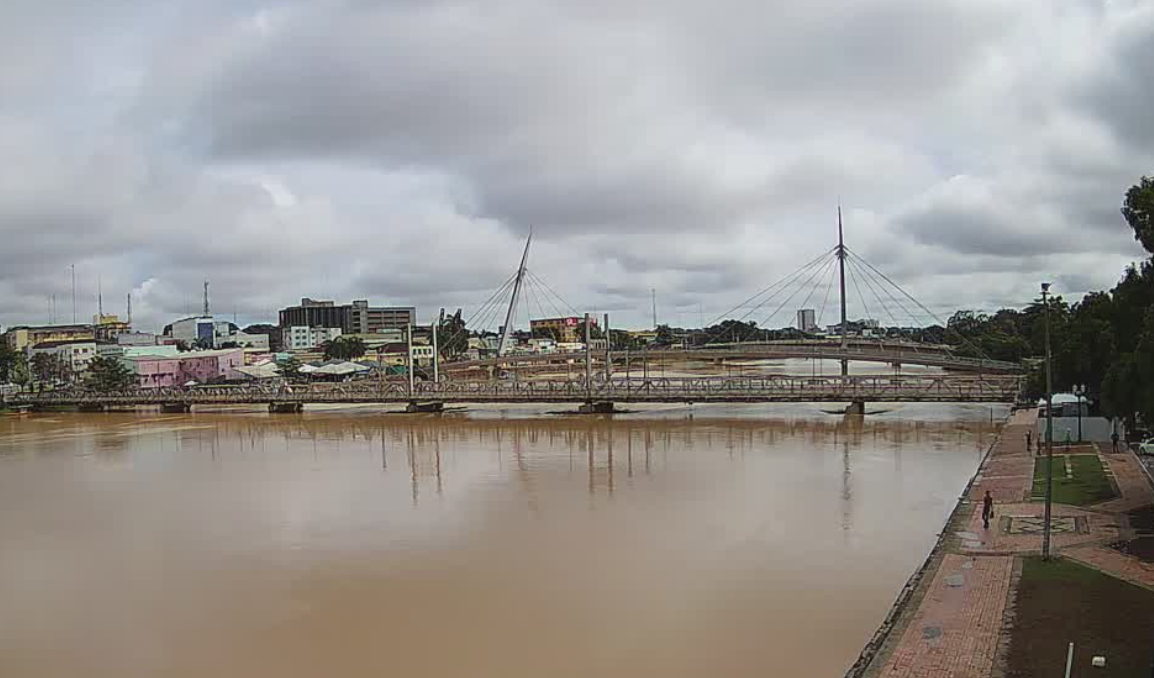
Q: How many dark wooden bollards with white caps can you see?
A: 0